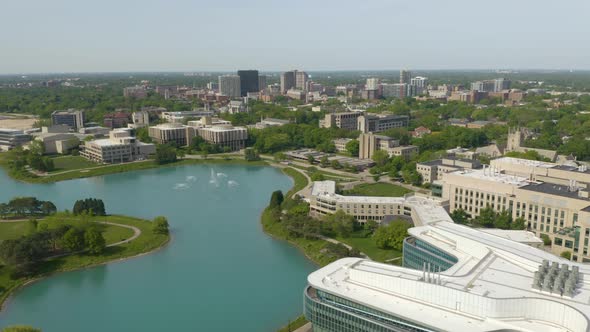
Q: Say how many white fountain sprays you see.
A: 5